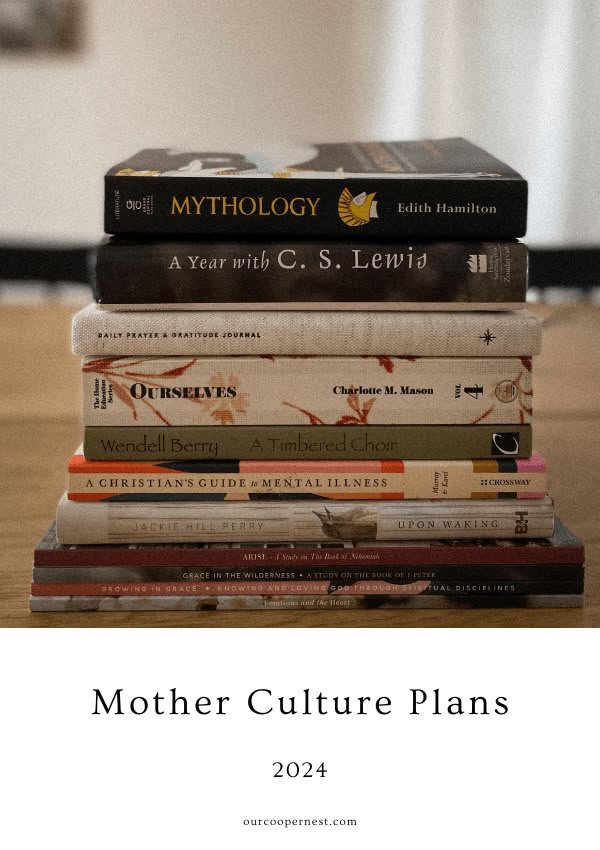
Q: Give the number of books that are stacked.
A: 11